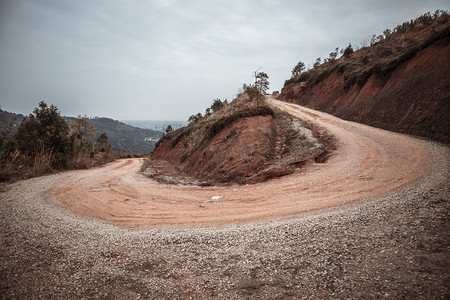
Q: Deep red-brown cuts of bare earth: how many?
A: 2